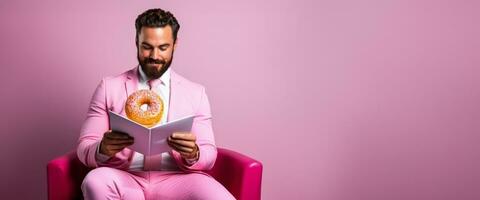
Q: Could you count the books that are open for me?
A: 1